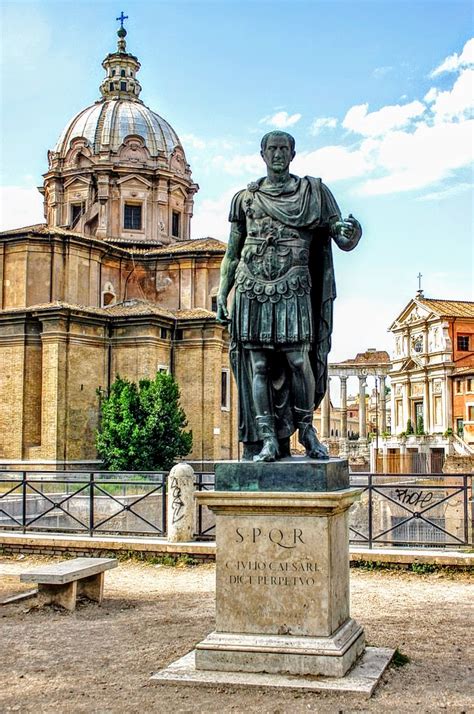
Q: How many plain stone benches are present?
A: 1